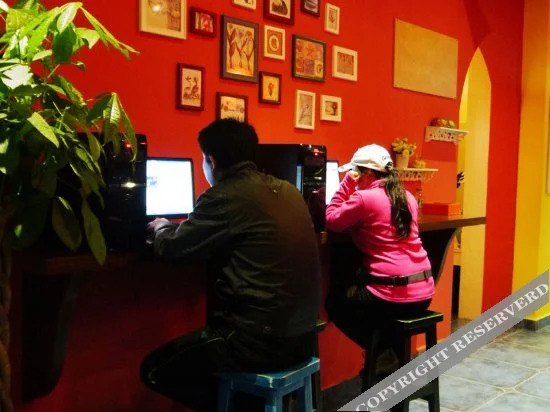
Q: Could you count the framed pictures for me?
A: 15